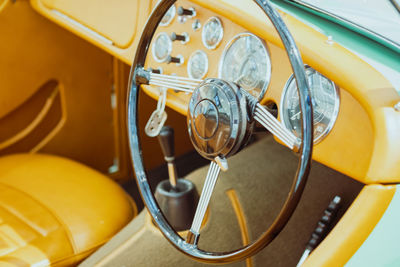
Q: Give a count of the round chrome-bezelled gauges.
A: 6